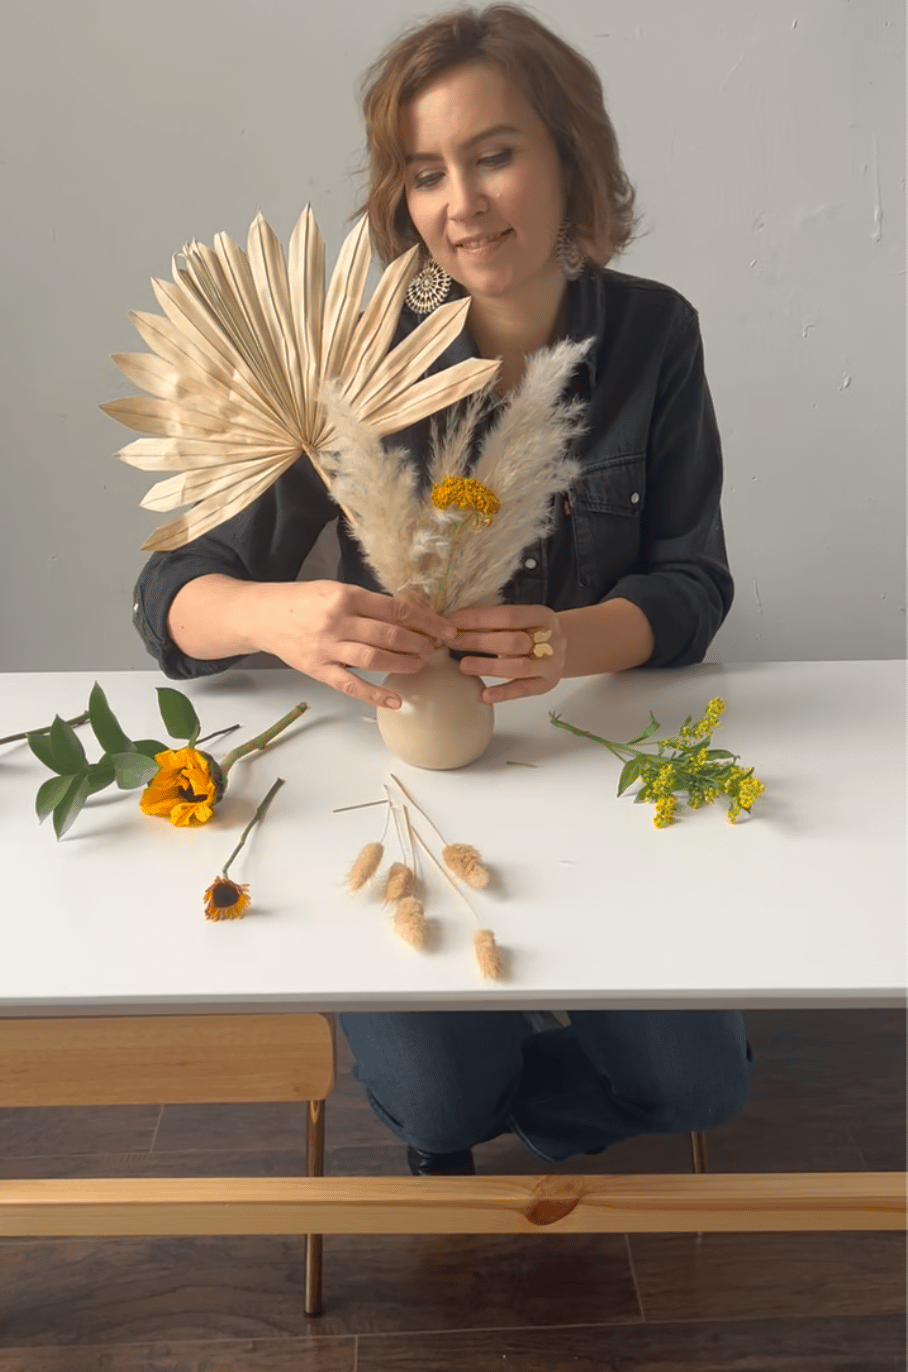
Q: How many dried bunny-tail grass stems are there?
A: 5